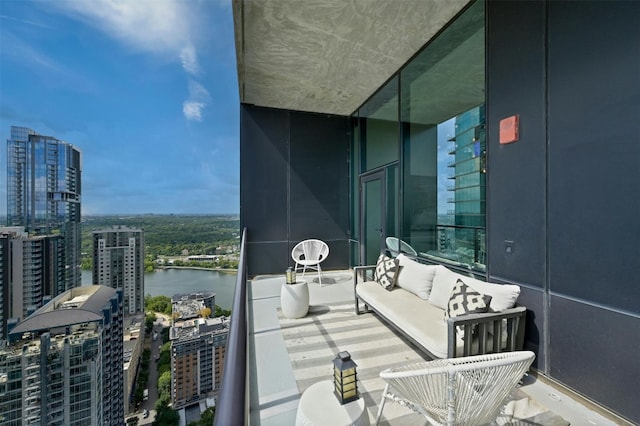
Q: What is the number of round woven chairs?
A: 2